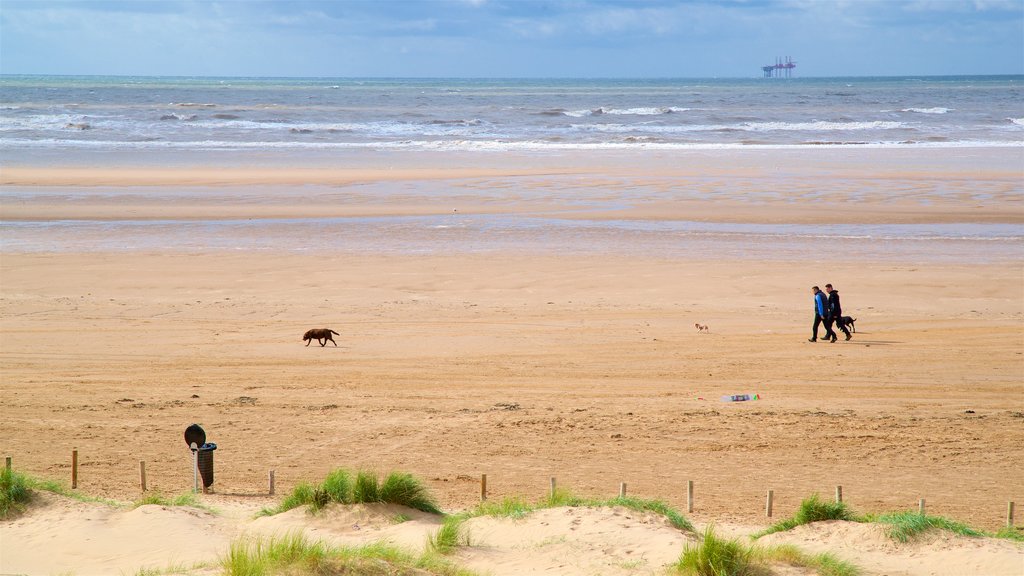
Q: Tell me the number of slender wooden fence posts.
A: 12